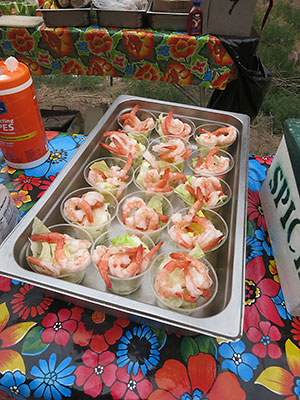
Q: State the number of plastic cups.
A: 15